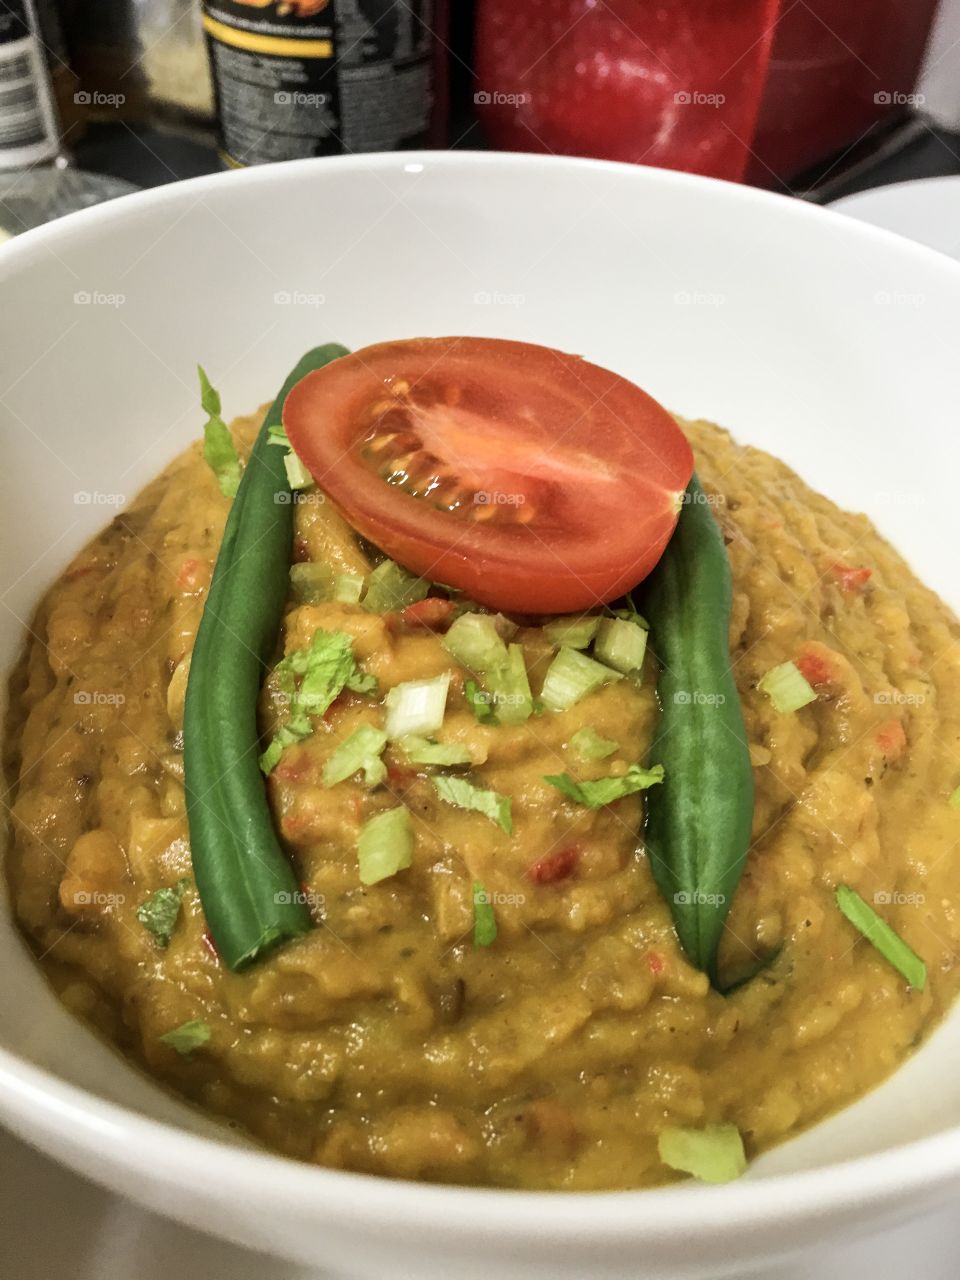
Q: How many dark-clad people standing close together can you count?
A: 0